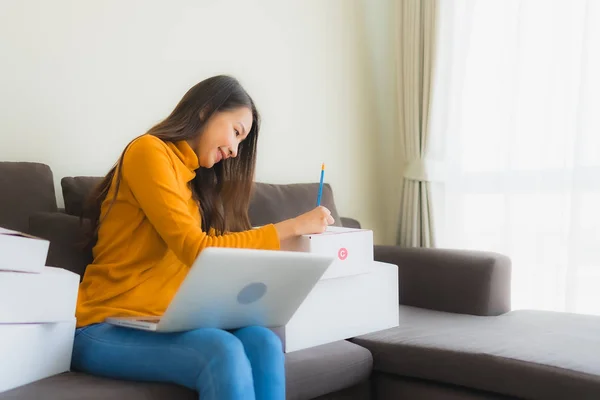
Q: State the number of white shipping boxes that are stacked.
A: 5